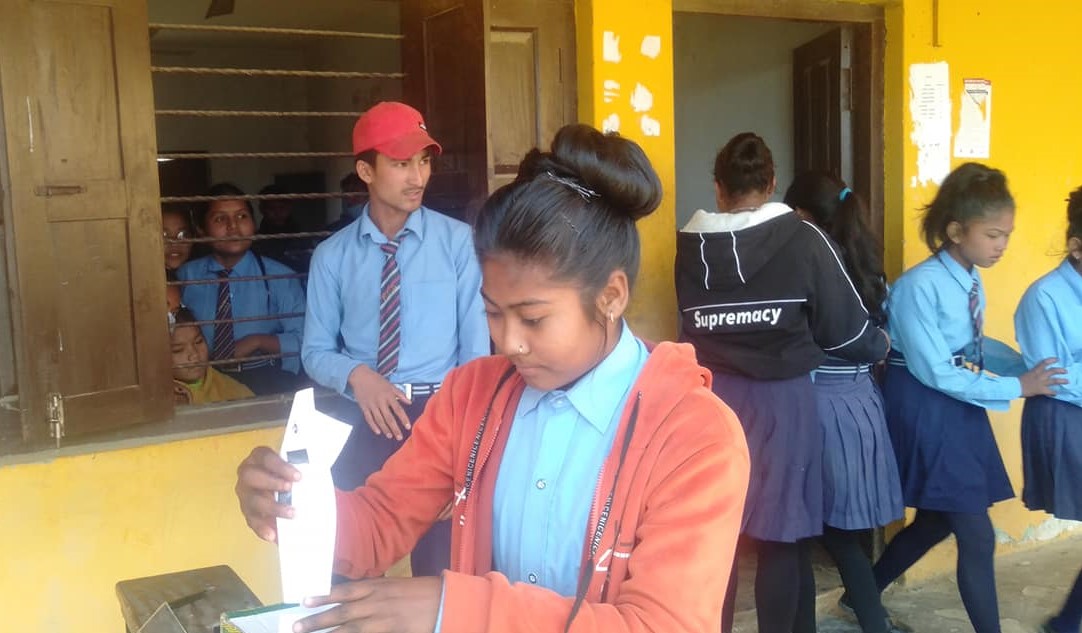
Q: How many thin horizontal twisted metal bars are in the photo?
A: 9